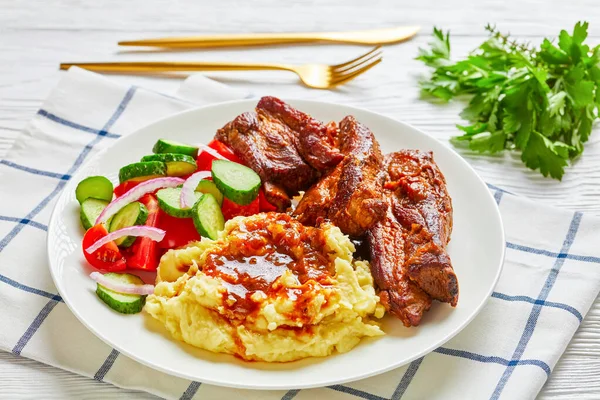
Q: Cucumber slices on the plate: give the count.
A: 11